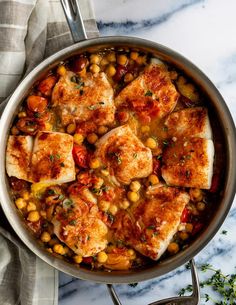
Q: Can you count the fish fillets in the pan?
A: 7